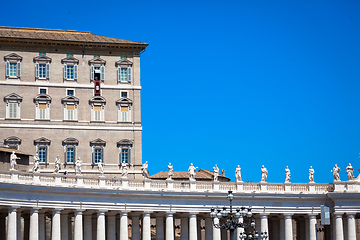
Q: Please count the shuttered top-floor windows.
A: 5